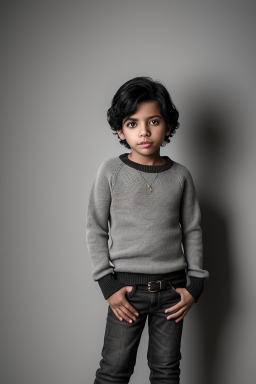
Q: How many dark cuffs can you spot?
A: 2